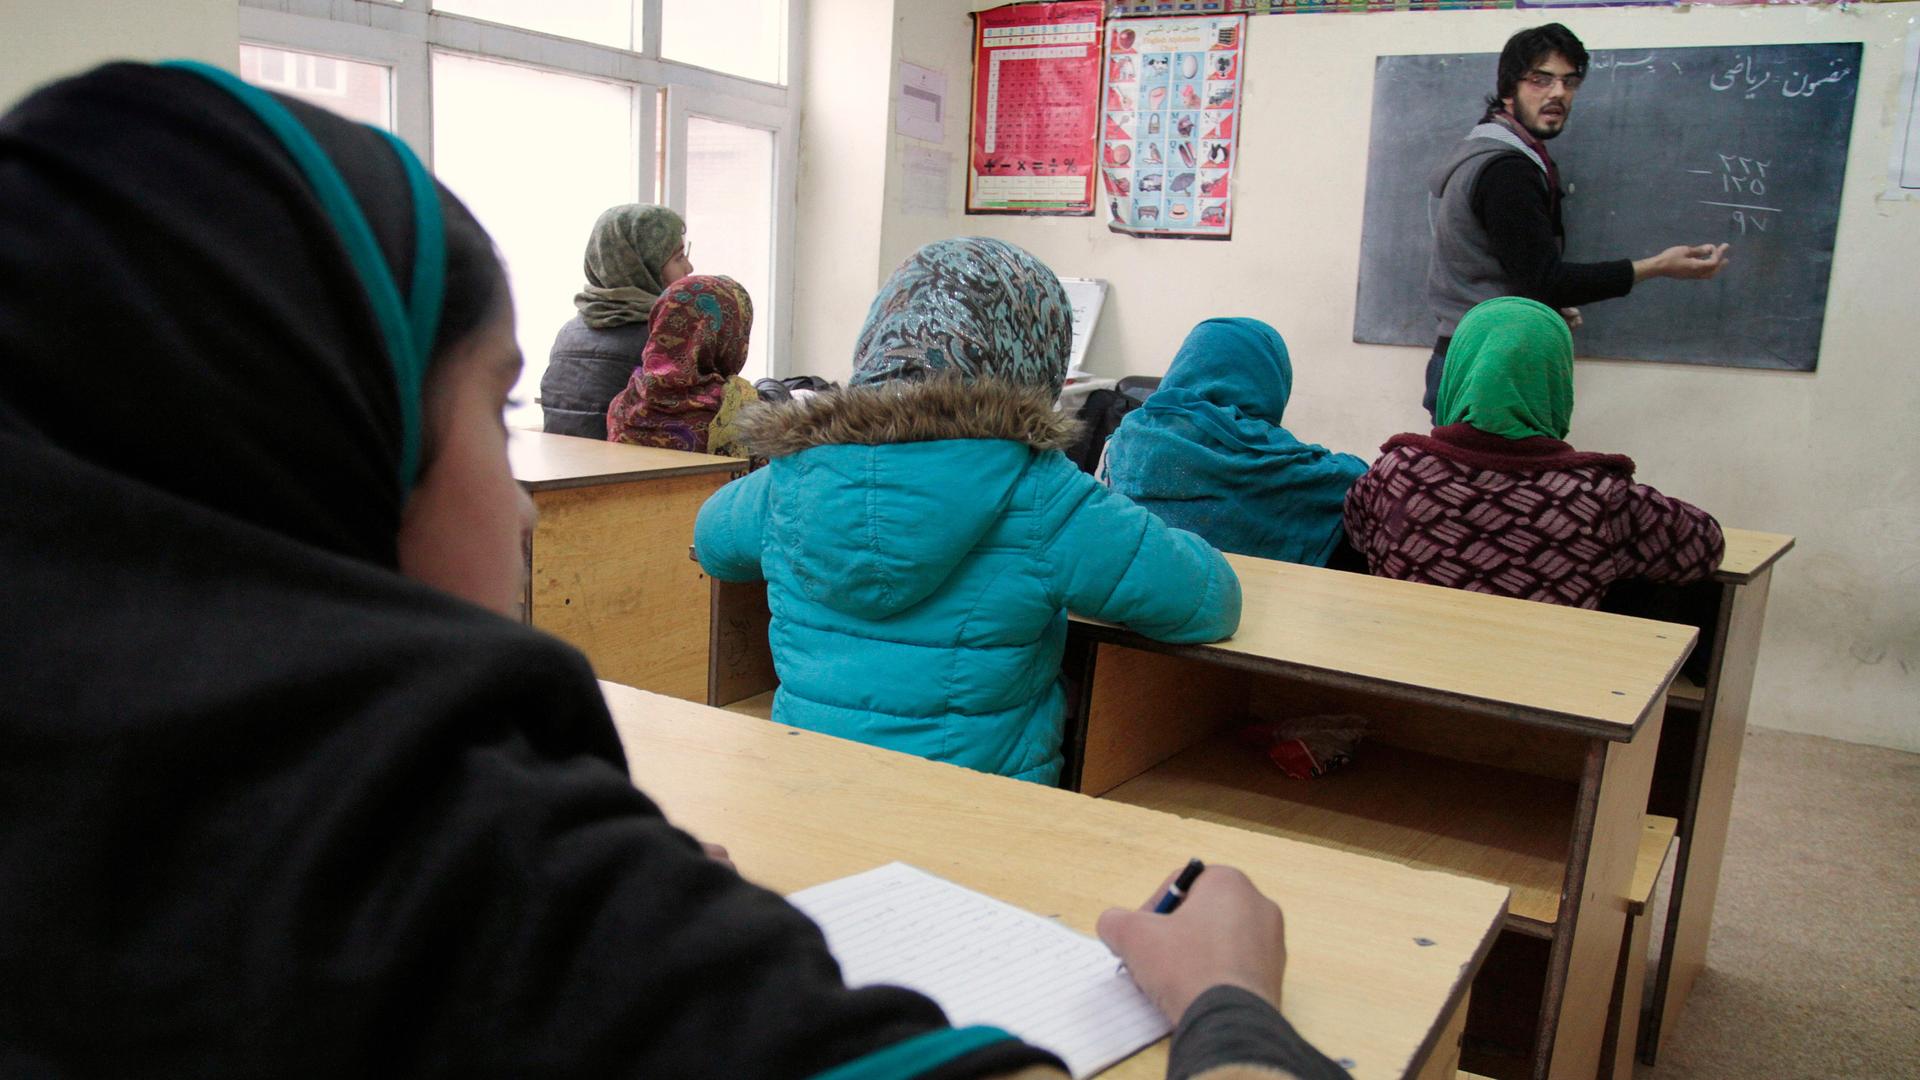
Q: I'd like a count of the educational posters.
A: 2